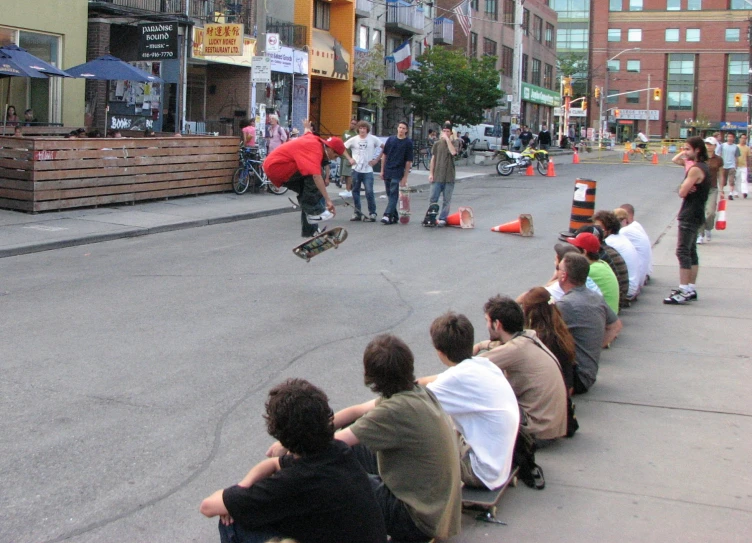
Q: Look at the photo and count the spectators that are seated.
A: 12